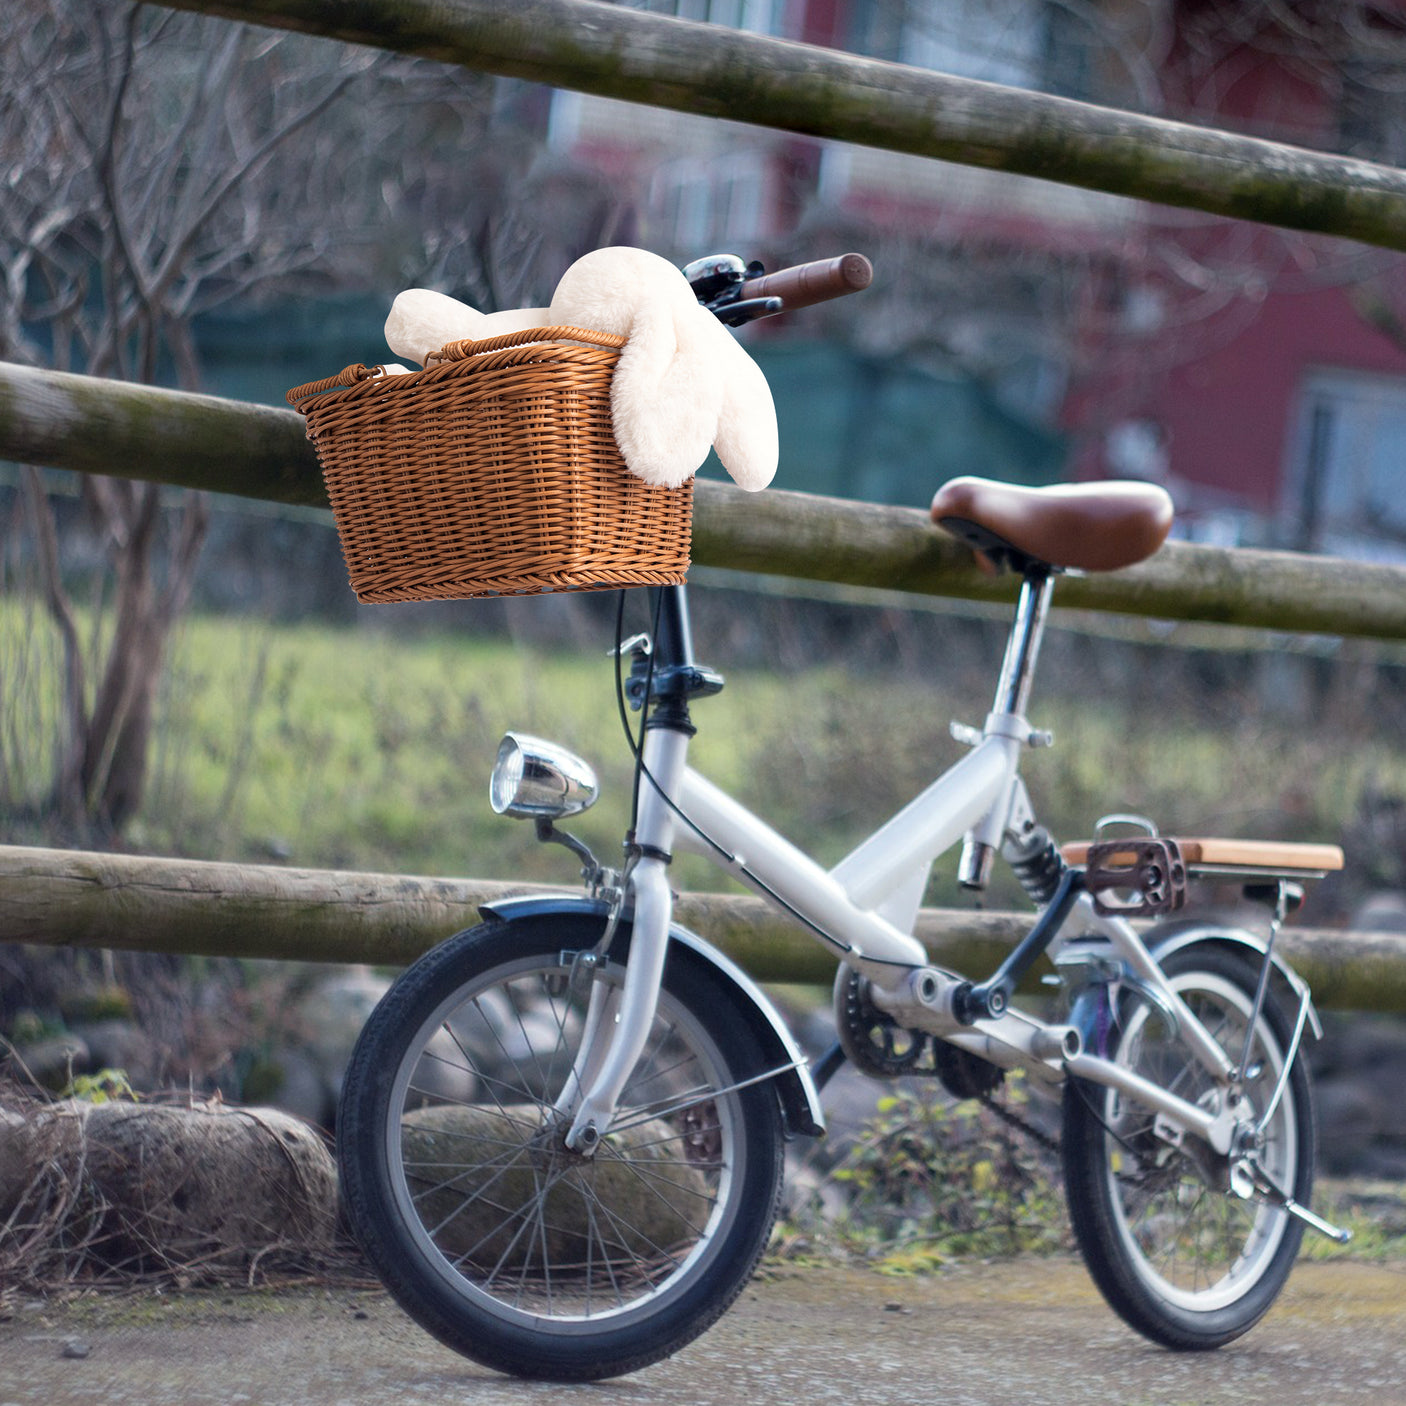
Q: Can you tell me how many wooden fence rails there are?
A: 3